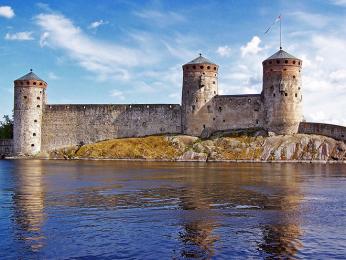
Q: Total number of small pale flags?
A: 1